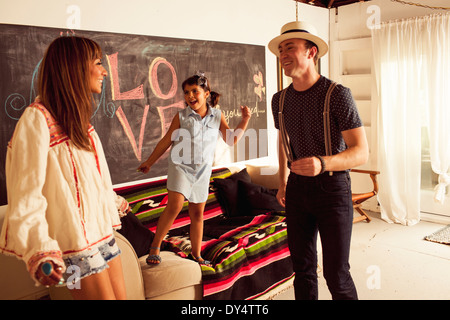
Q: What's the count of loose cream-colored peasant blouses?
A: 1